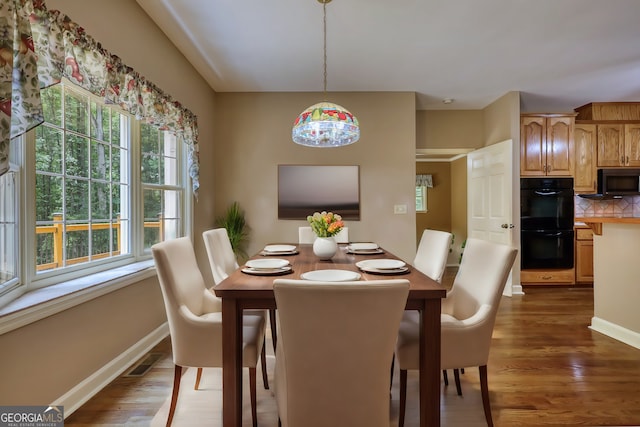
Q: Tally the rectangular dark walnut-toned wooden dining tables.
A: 1